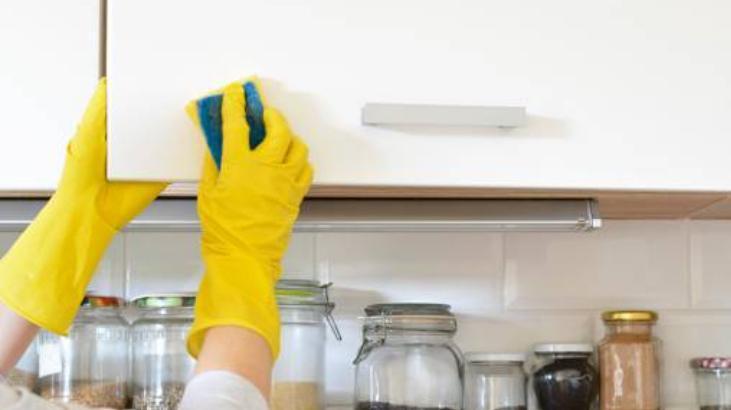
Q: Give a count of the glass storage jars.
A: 8